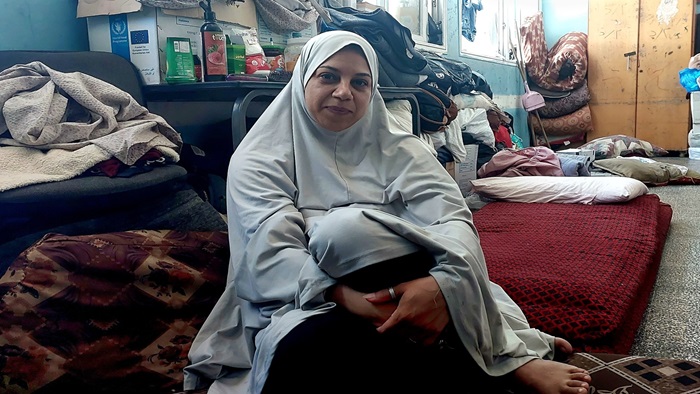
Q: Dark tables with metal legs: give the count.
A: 1